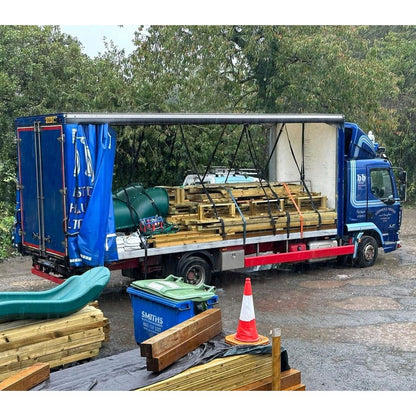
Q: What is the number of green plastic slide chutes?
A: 1